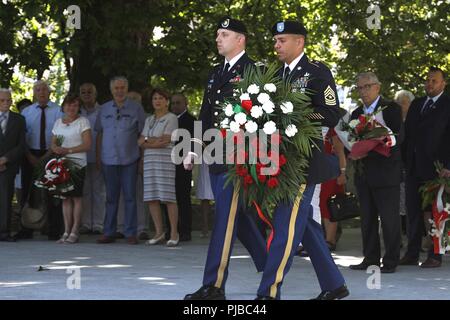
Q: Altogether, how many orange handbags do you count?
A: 0